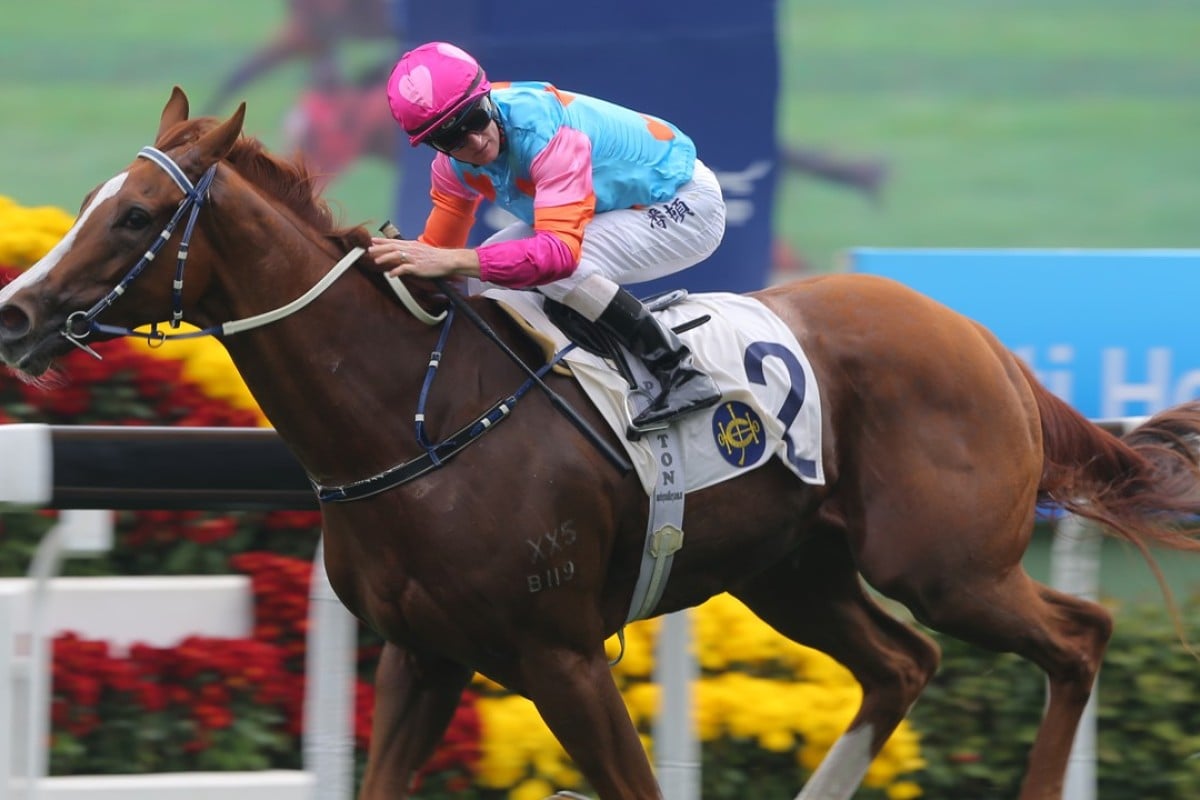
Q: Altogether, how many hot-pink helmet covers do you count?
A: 1